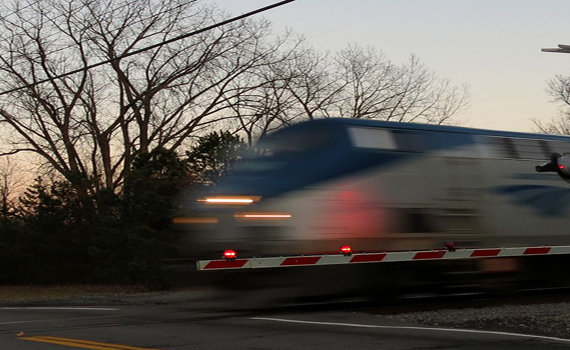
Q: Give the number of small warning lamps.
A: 3